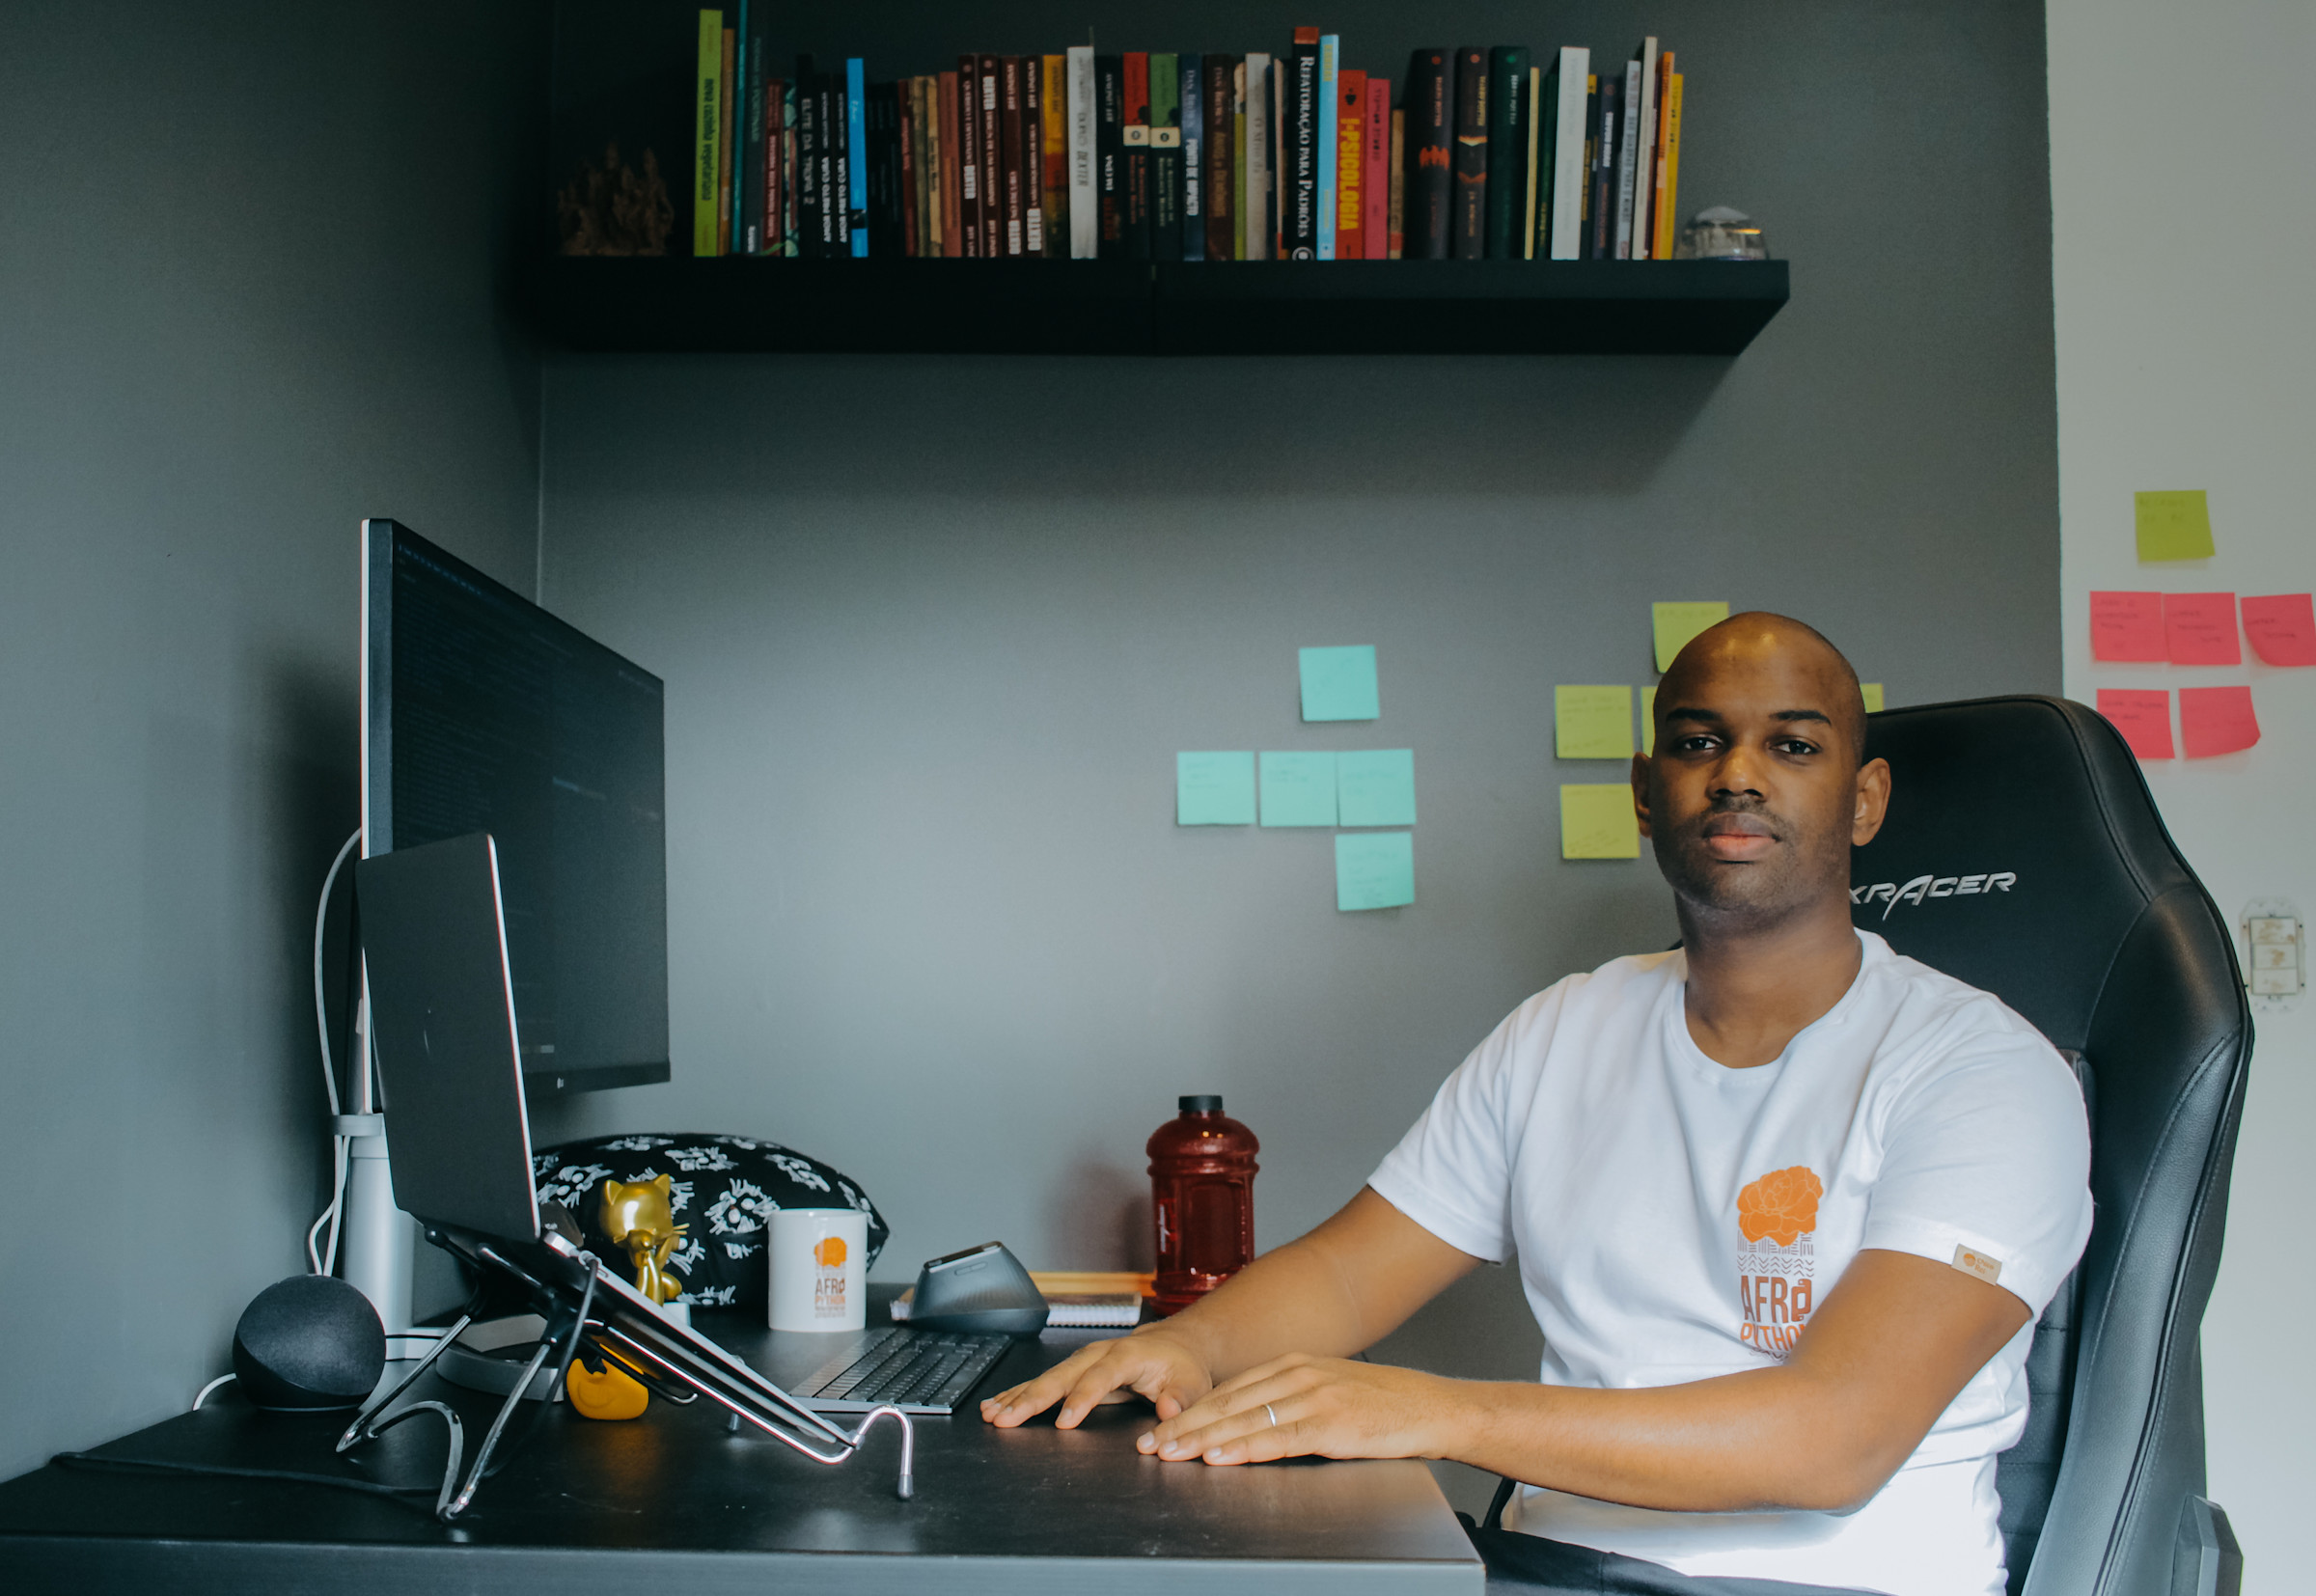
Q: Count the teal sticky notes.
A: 5